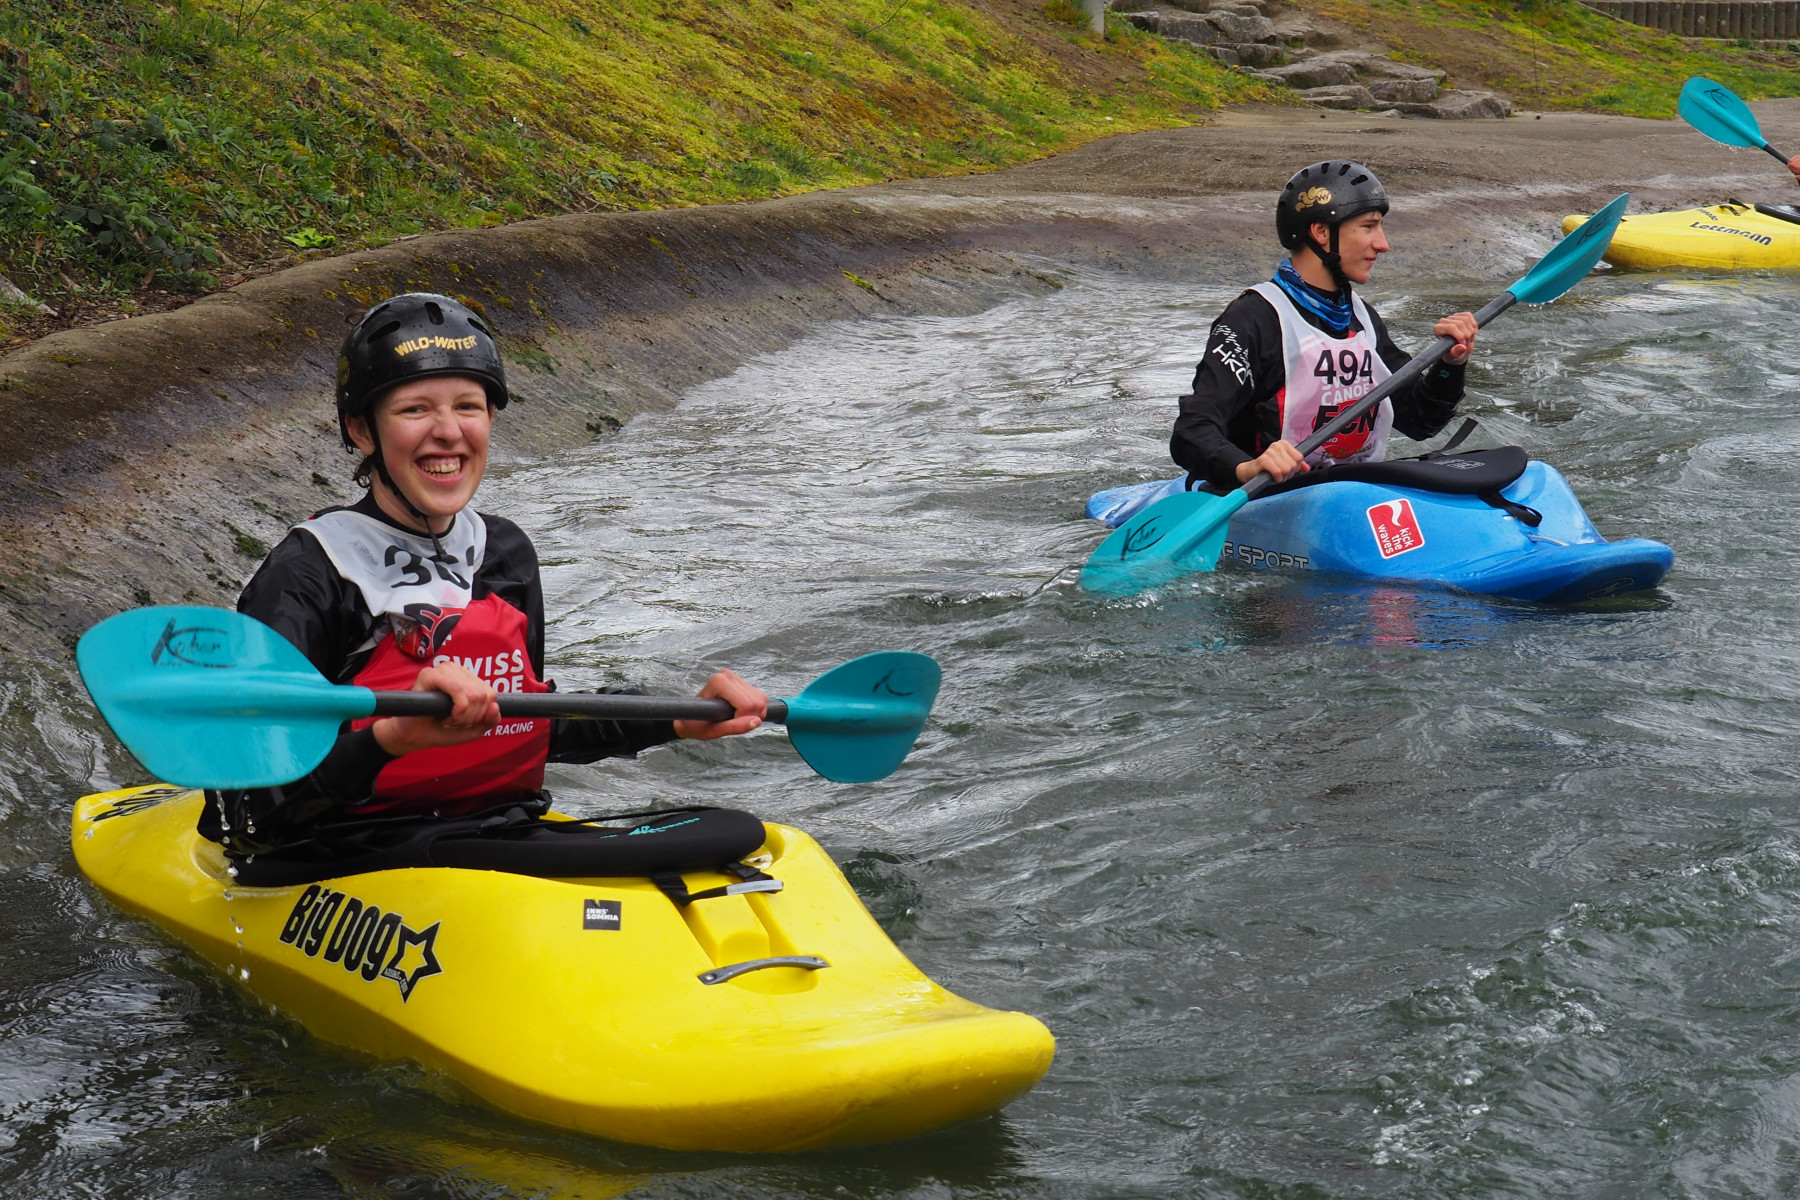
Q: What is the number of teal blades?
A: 5